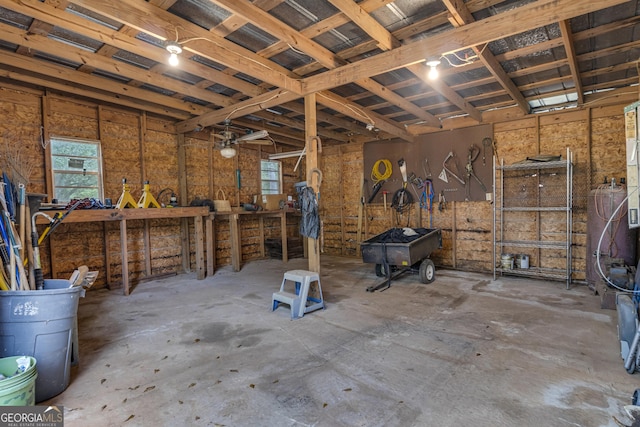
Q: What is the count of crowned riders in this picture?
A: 0